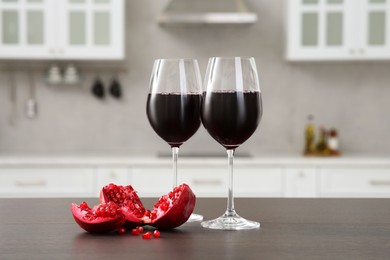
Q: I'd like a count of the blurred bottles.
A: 3